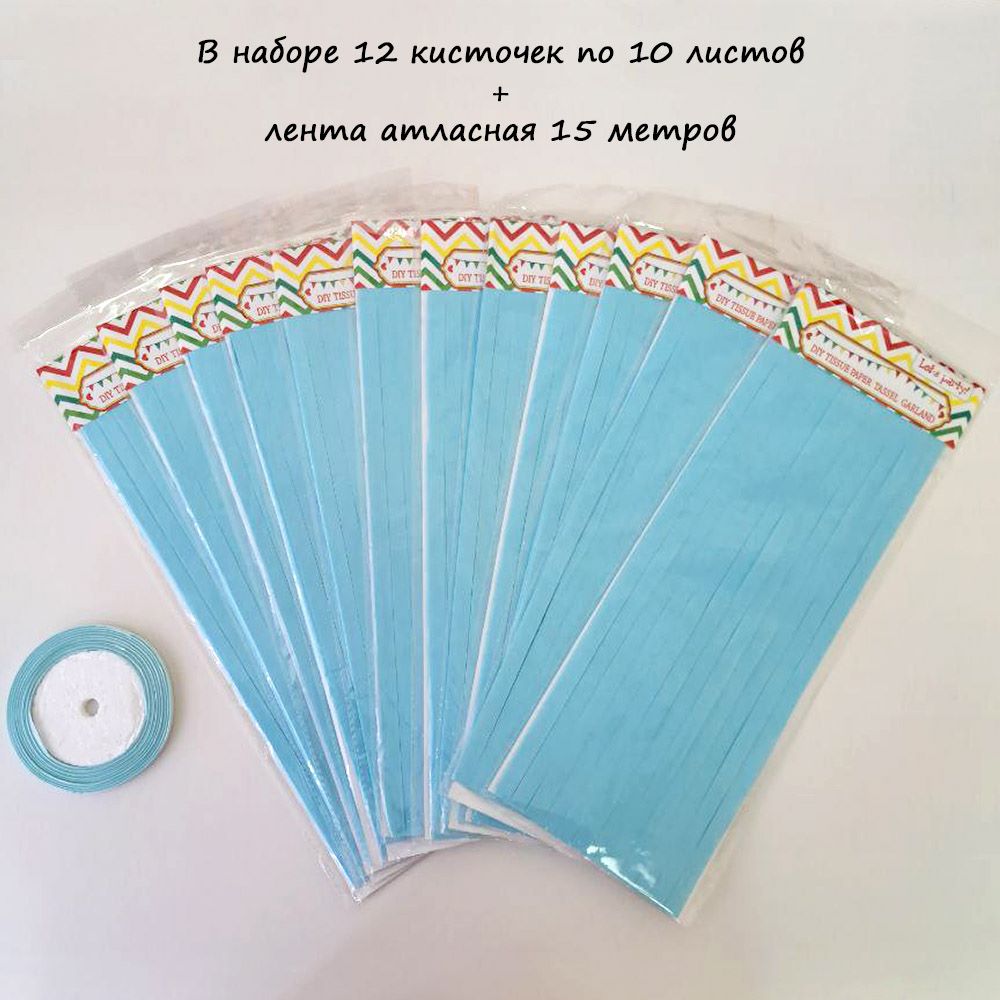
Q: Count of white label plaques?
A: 12